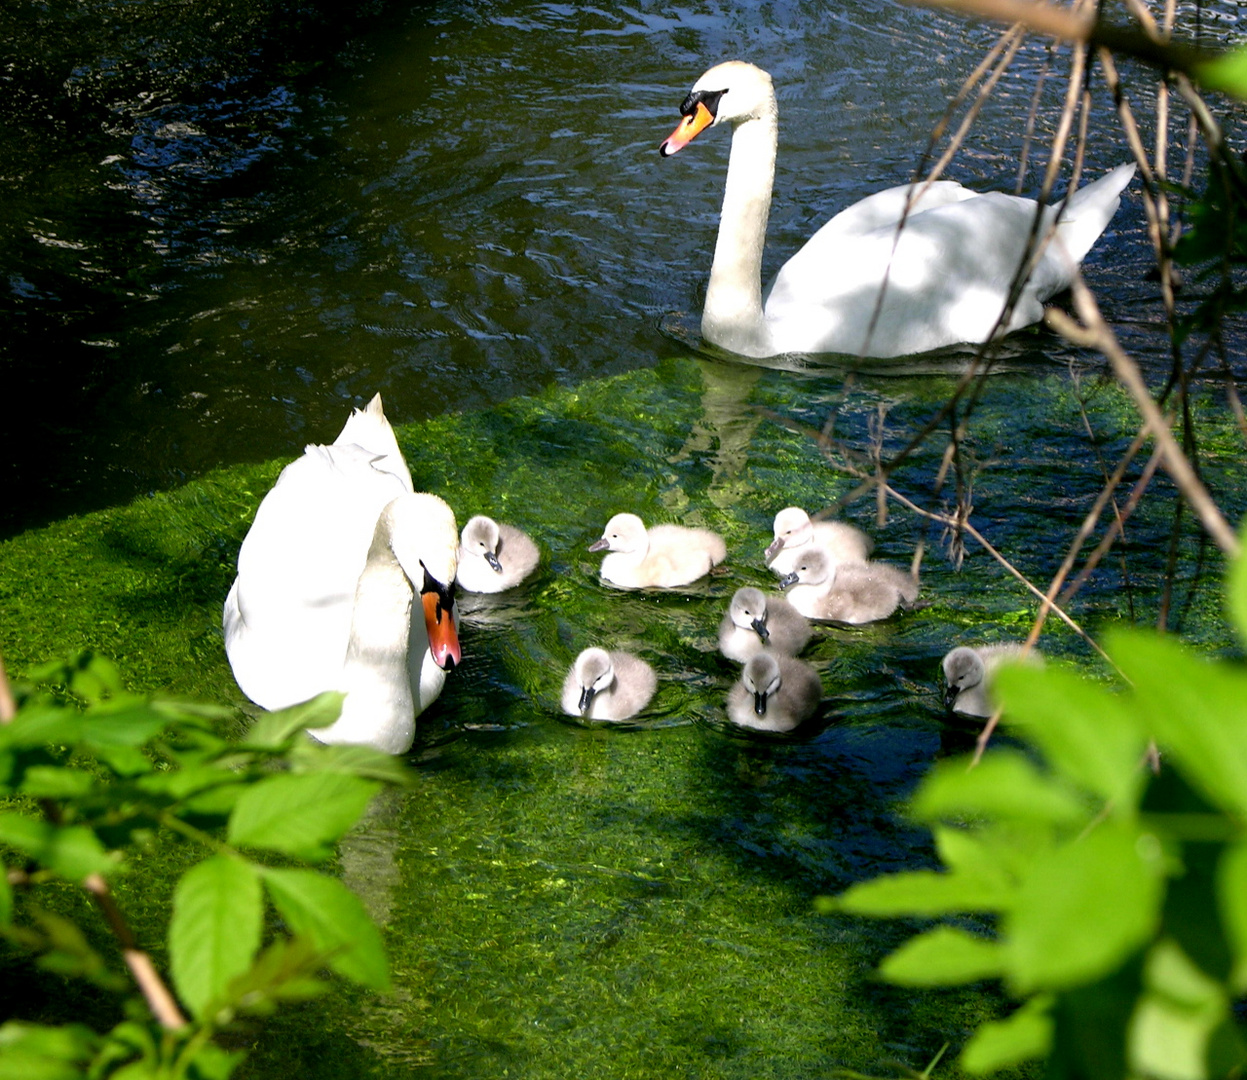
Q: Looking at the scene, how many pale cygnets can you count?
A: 2